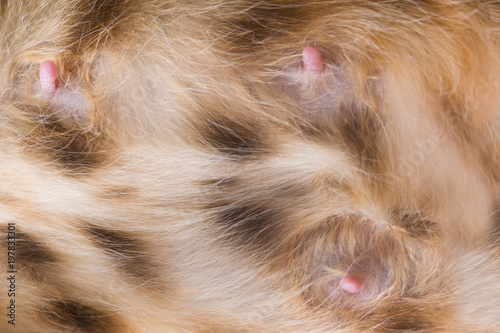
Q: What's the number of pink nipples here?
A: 3